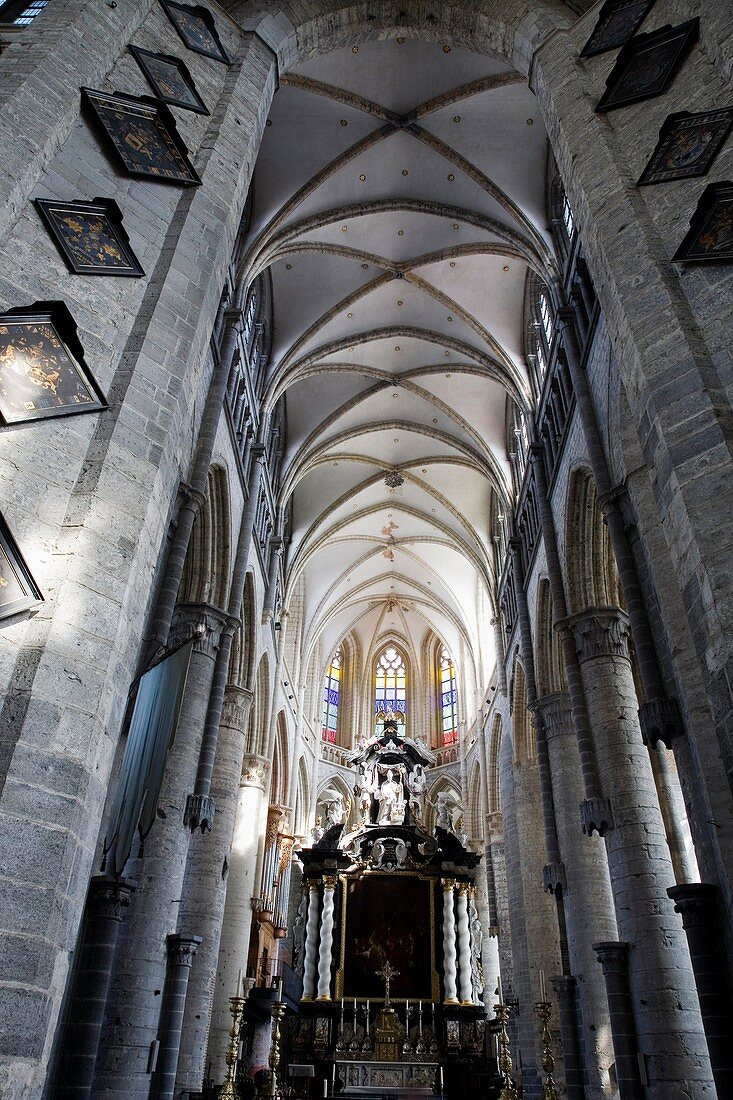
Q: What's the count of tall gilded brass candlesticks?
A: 4